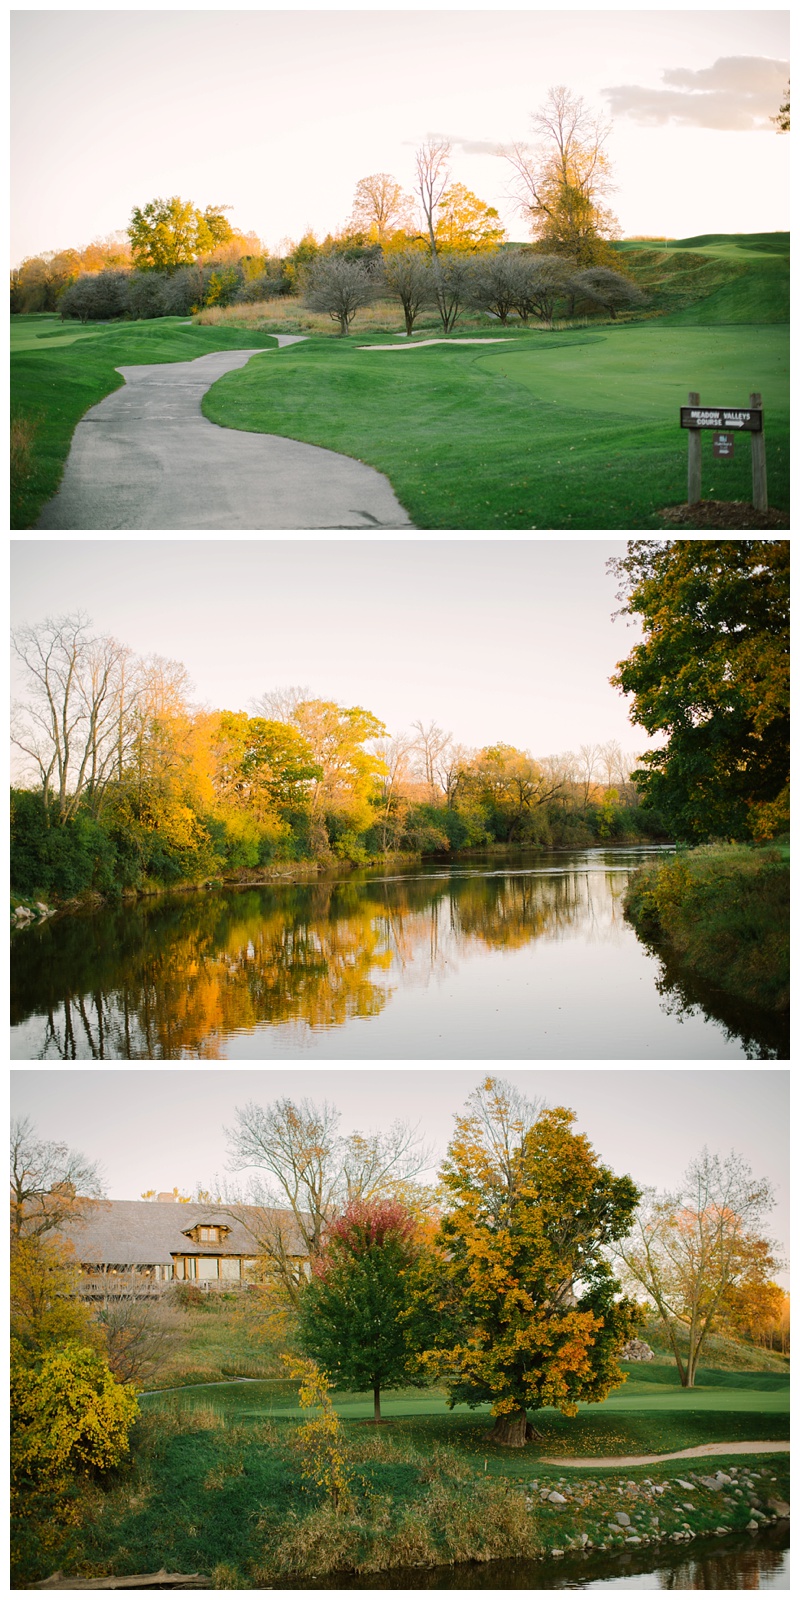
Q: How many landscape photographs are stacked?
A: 3